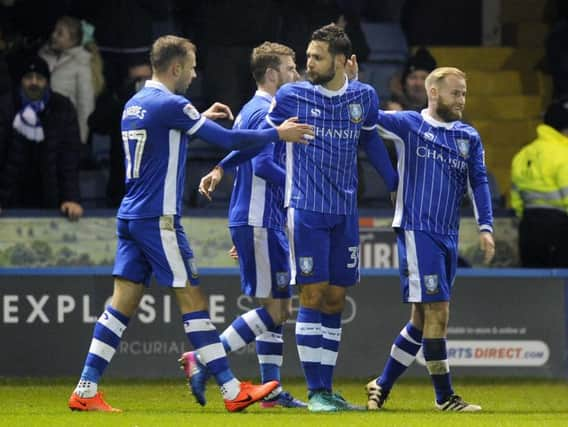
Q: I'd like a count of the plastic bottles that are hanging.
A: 0